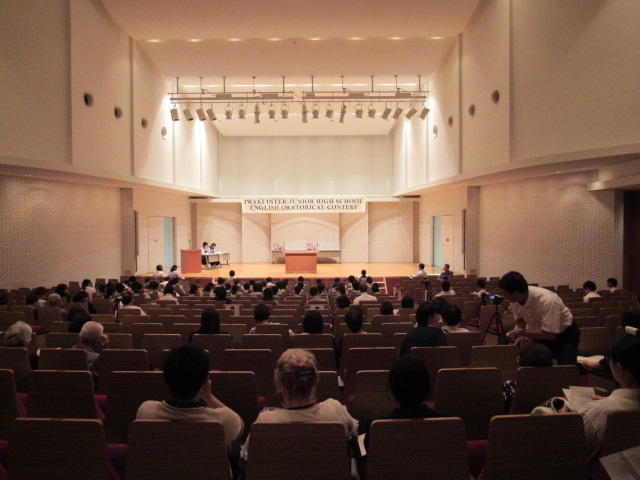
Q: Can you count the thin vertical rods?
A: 10